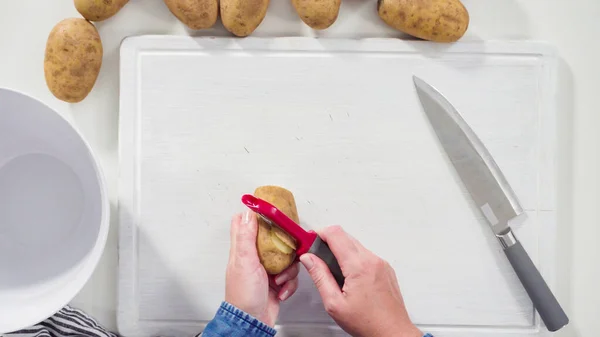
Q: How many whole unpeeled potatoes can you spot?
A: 6